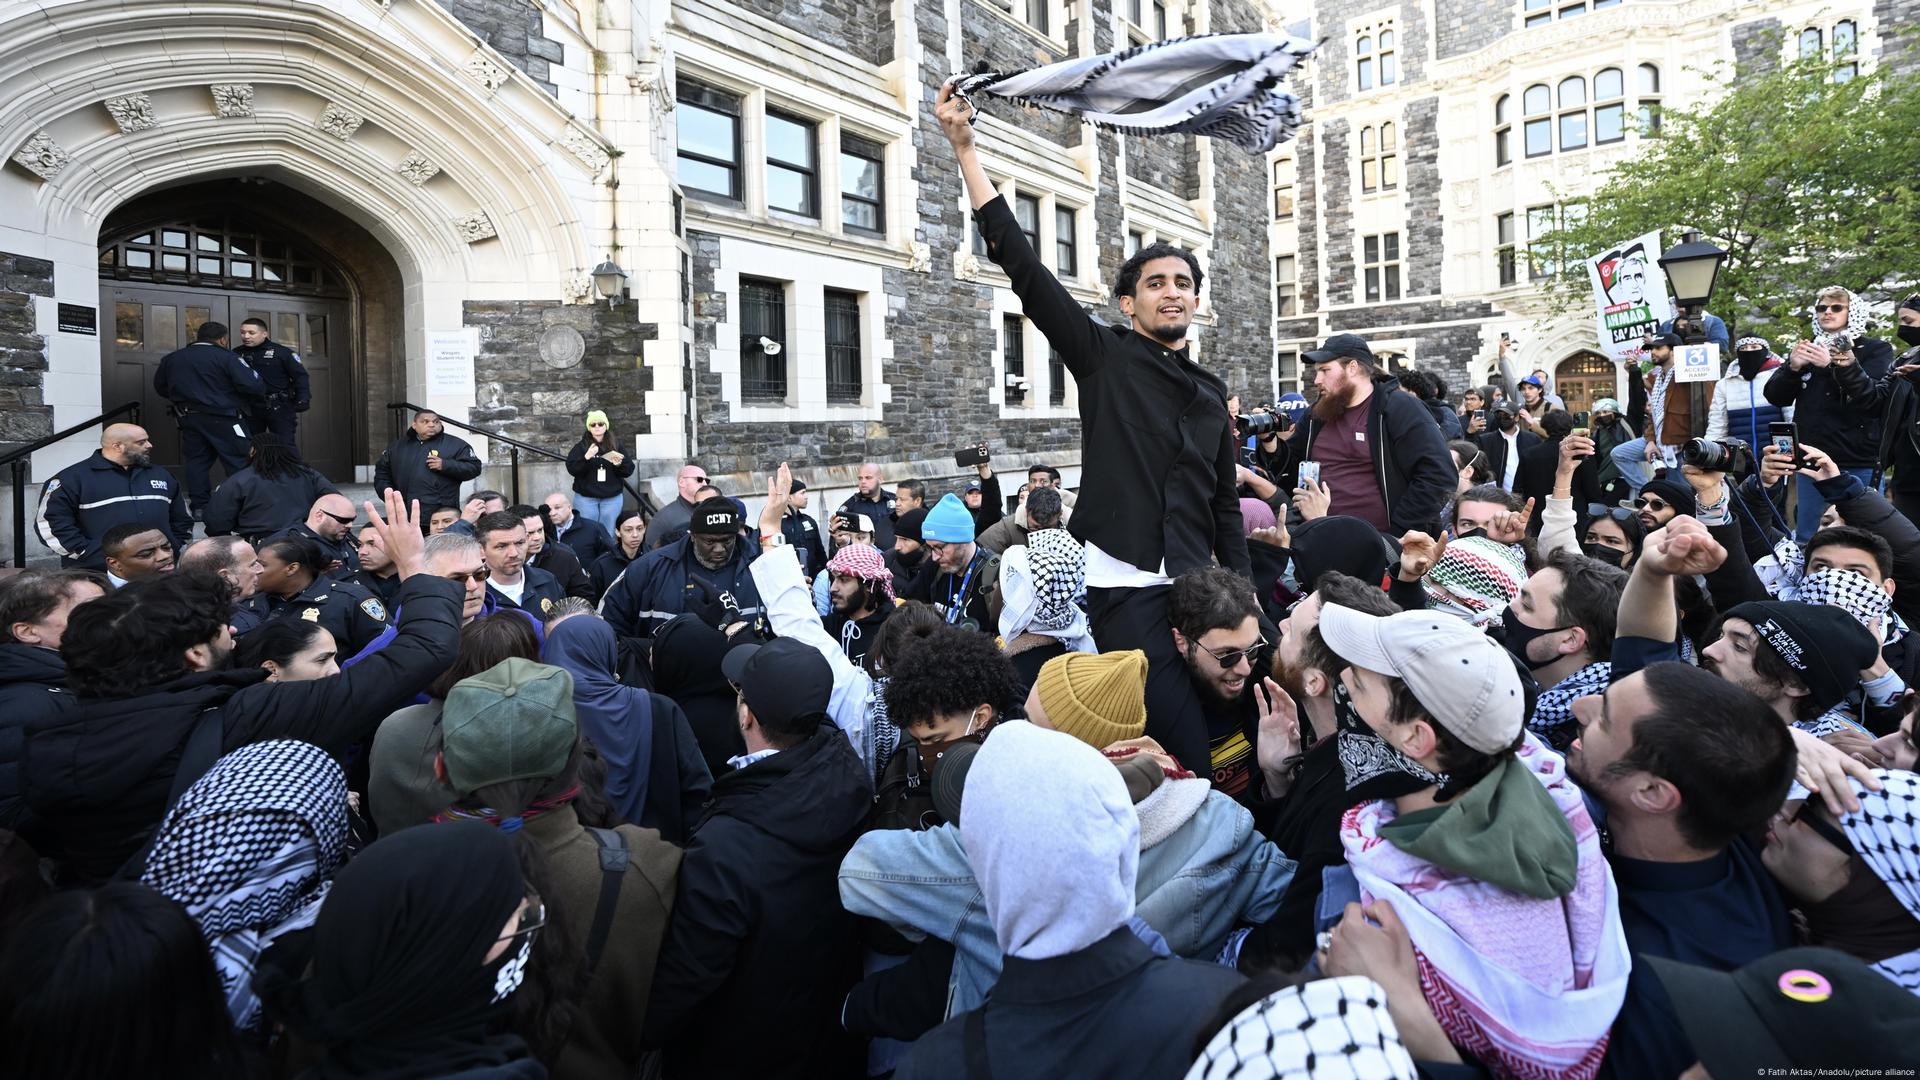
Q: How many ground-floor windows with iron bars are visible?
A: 4